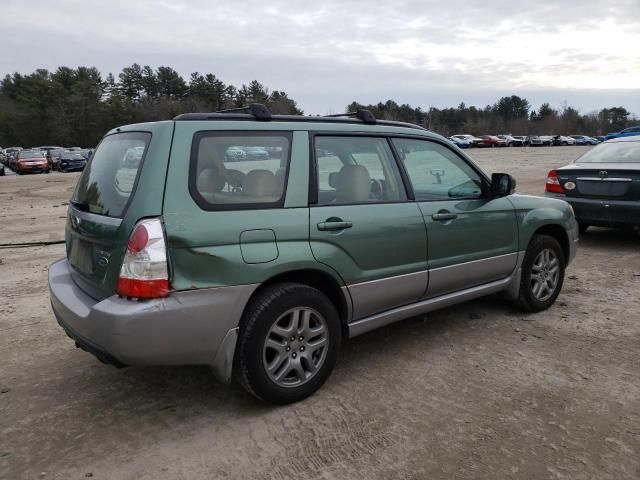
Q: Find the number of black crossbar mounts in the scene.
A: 2